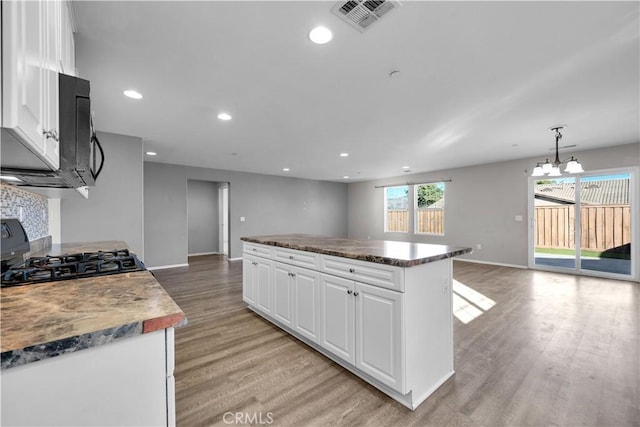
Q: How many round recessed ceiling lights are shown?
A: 8